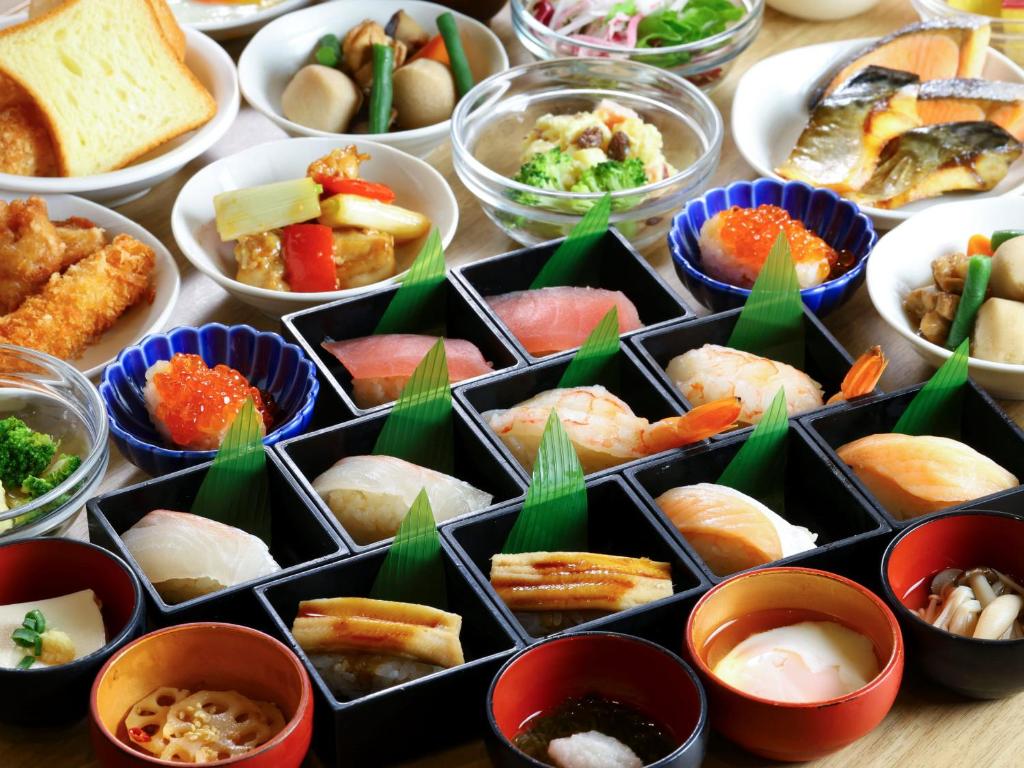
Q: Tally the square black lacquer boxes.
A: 10